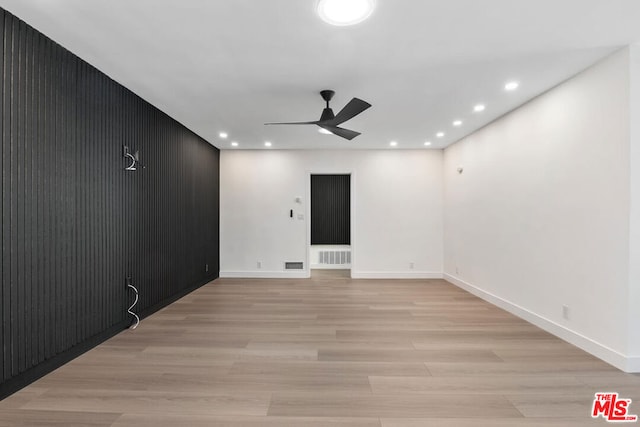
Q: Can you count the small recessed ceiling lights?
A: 9